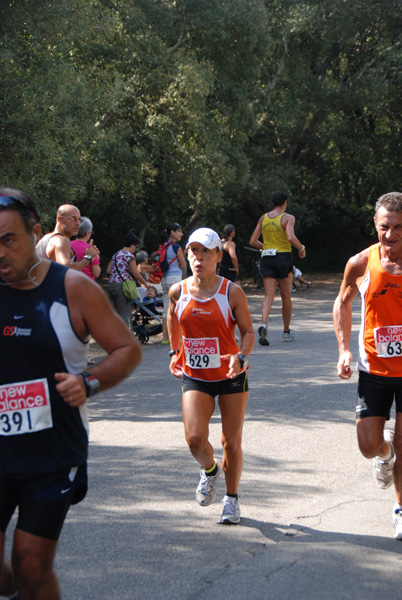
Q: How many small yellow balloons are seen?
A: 0